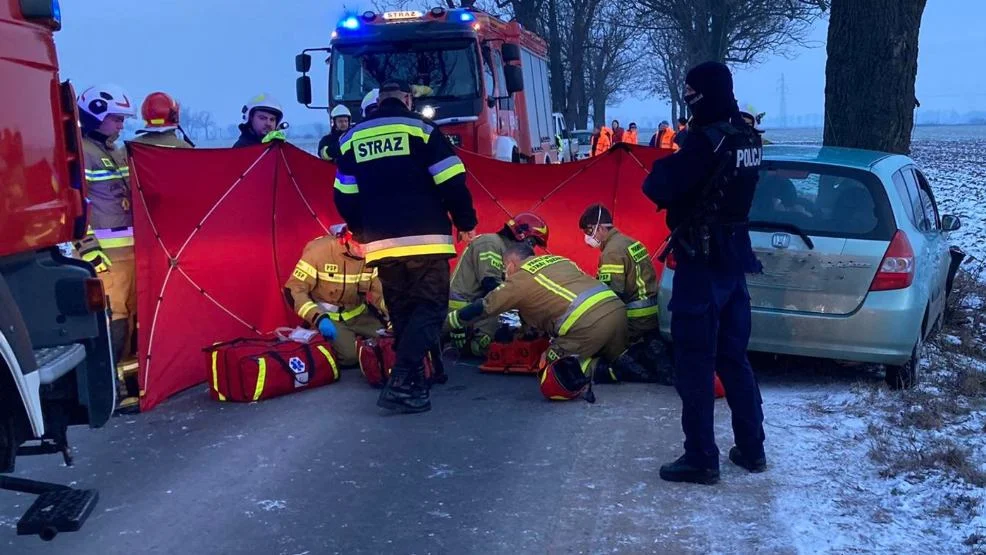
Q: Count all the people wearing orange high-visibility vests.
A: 3